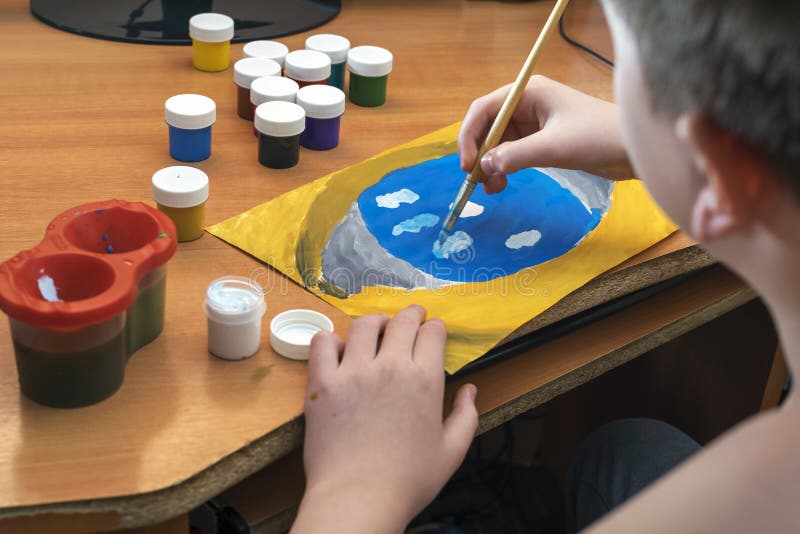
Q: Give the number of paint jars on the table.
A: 12